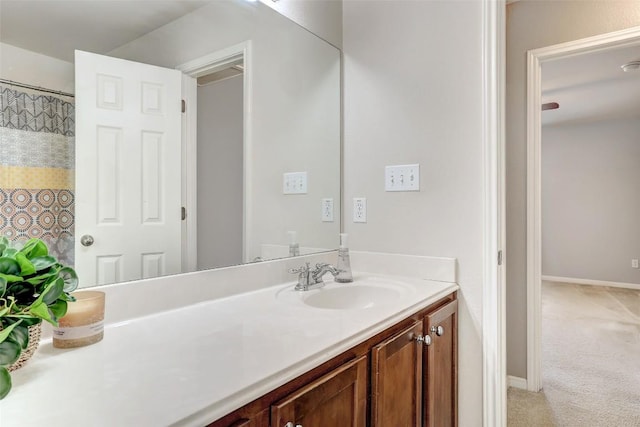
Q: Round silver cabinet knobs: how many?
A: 3